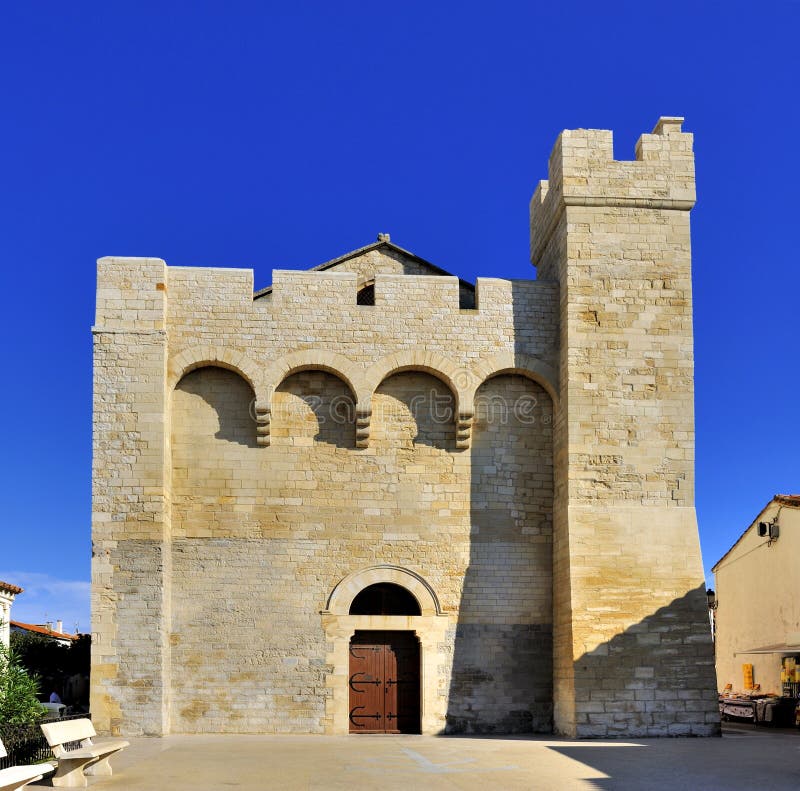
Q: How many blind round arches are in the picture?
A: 4